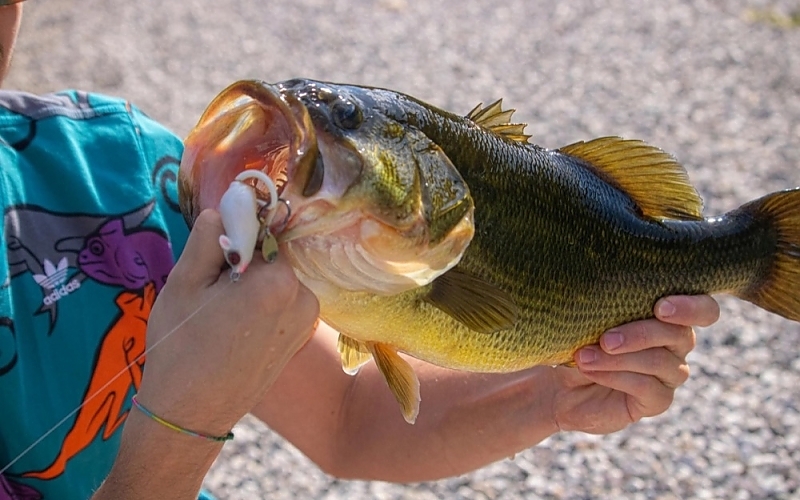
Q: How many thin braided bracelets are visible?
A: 1